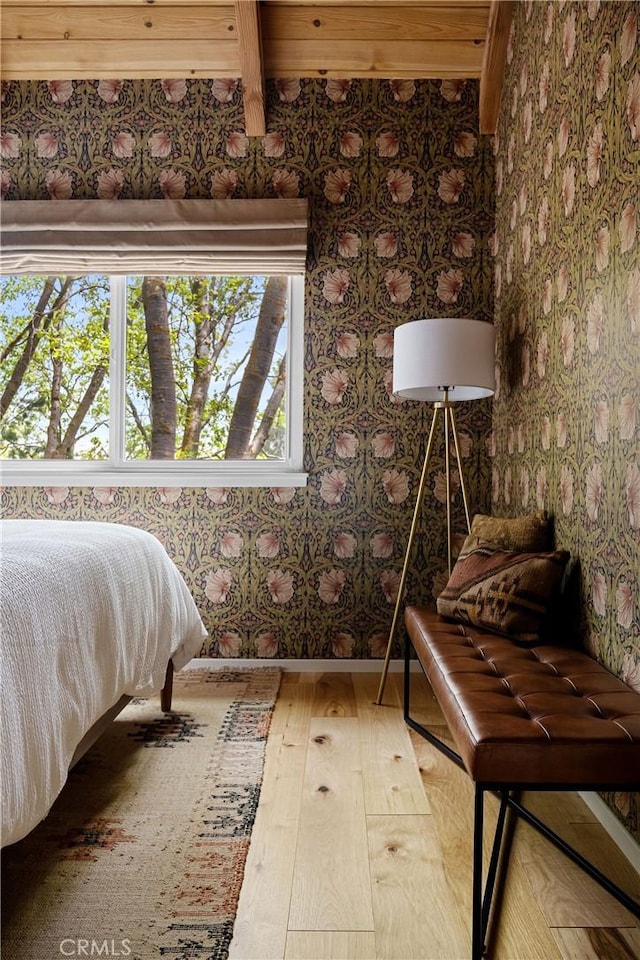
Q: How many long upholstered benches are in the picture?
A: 1